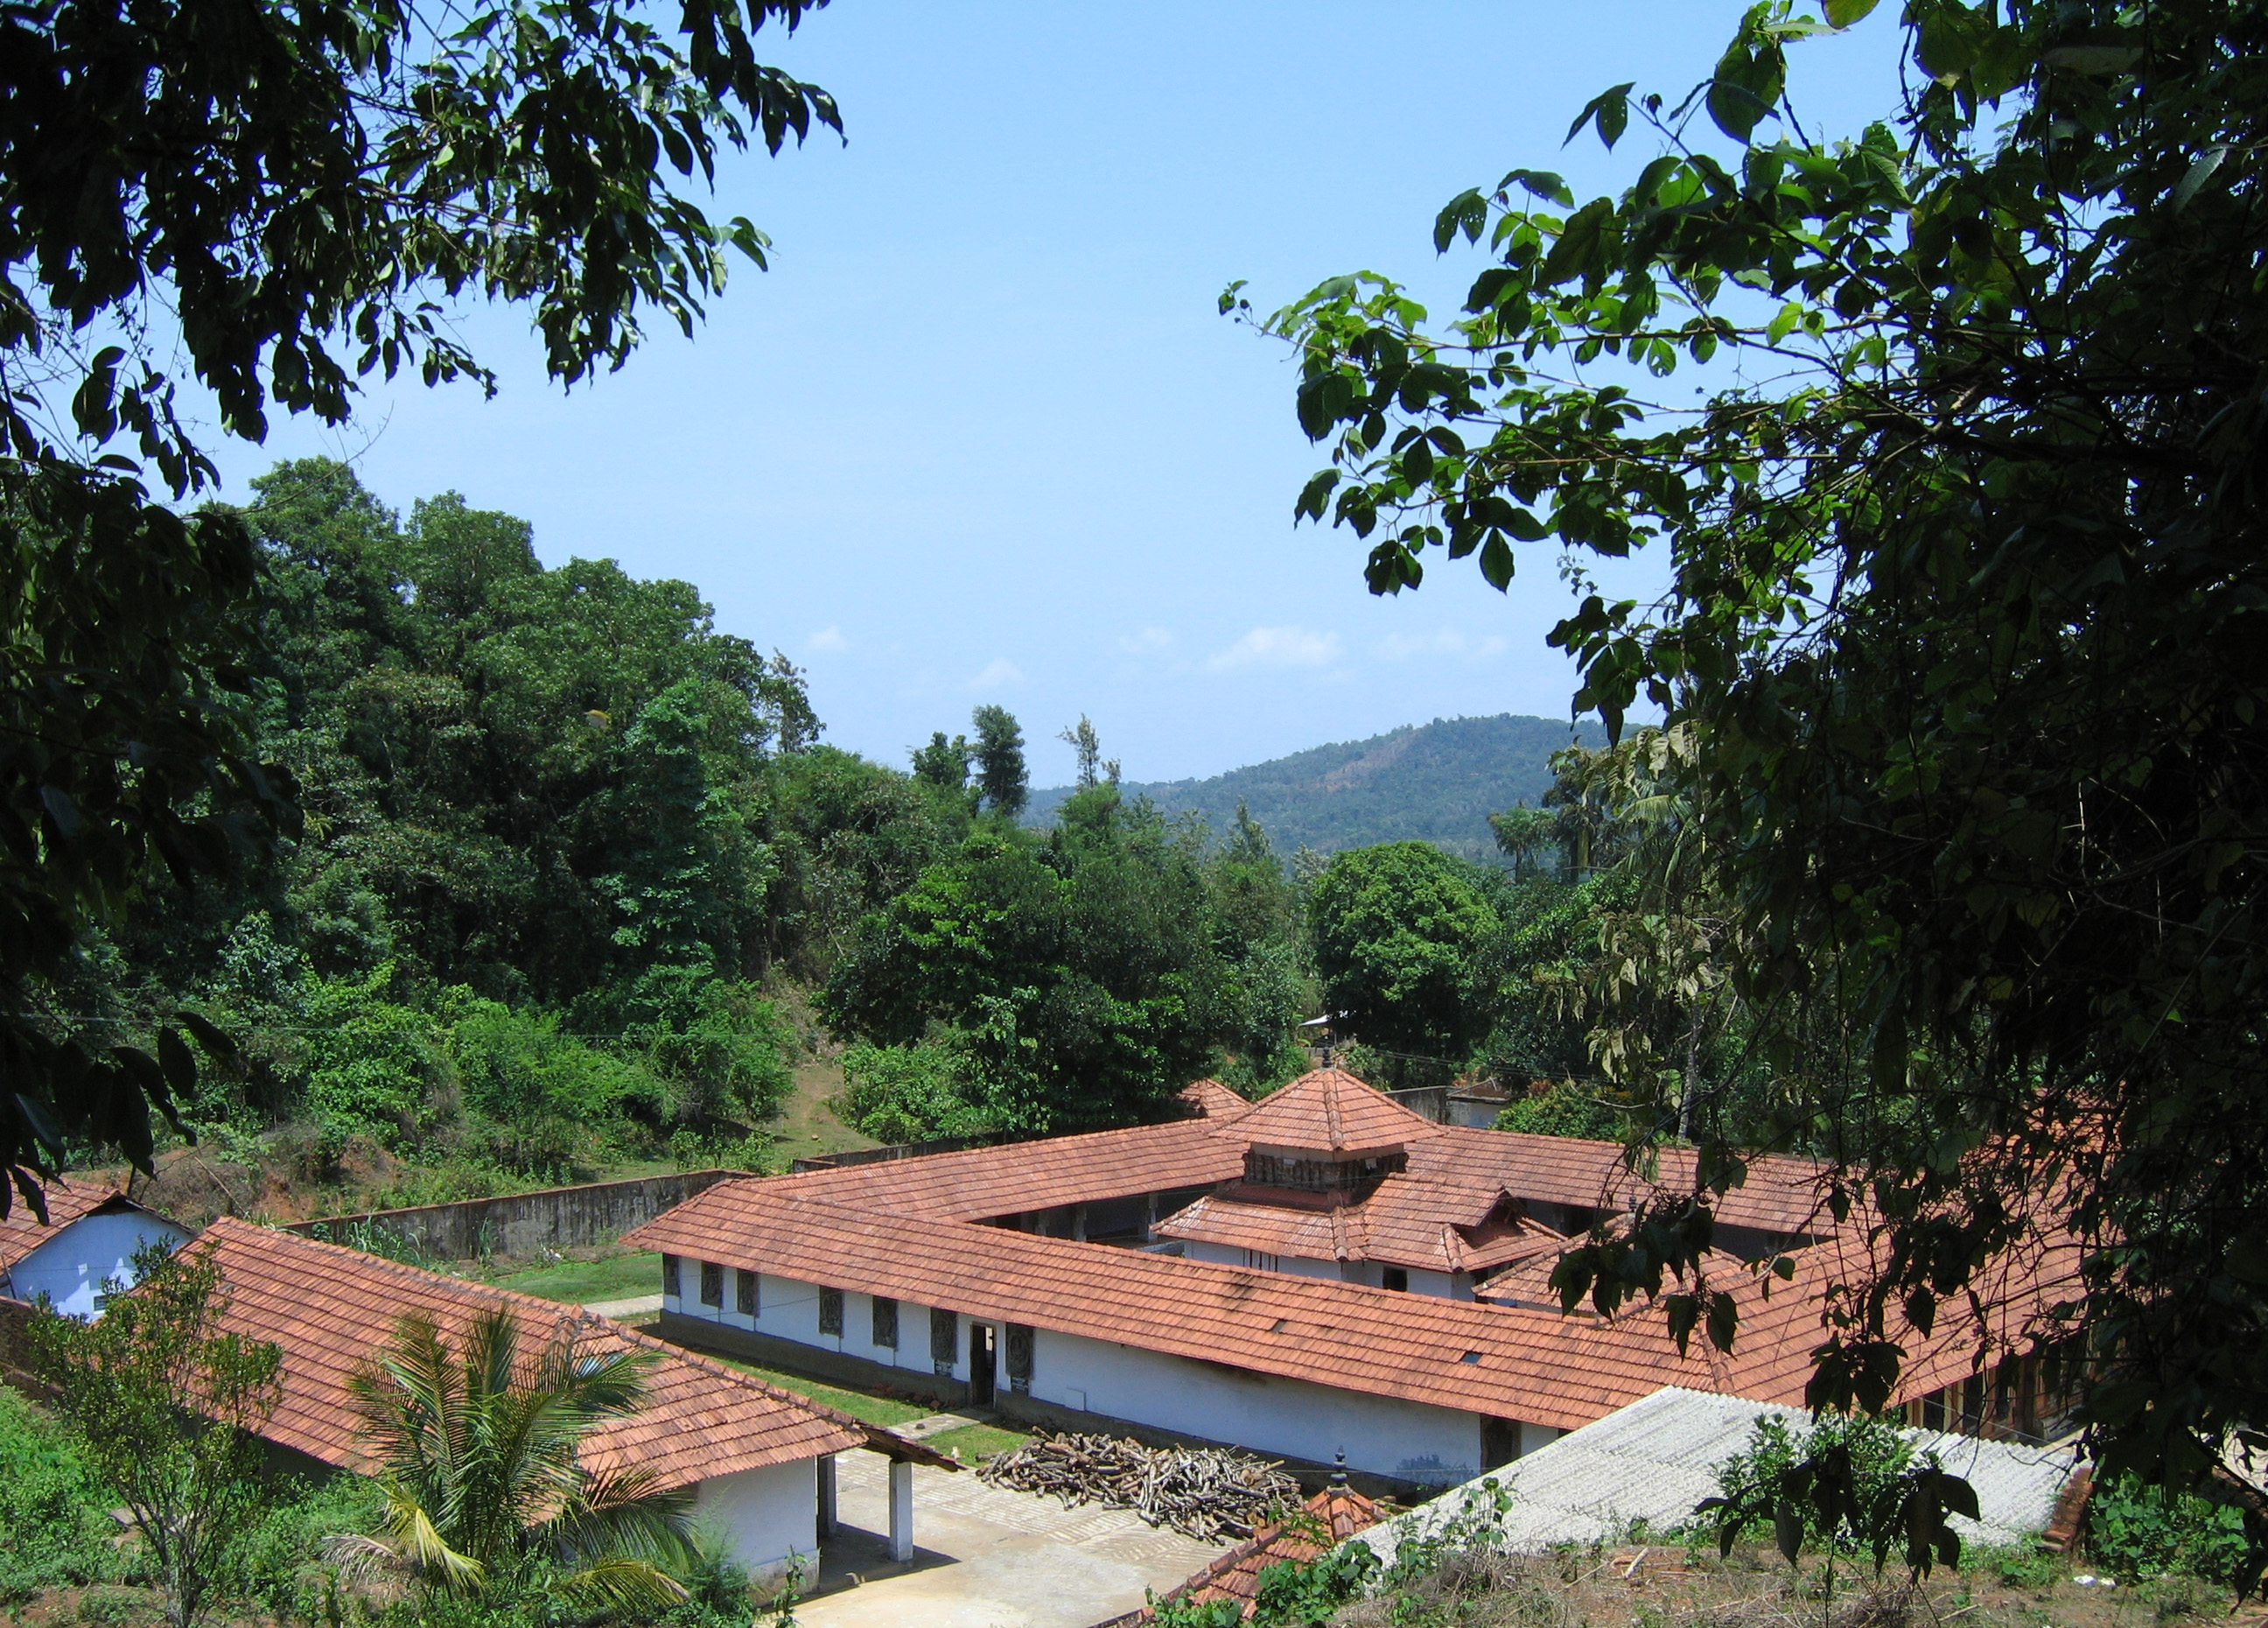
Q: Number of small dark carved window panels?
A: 7